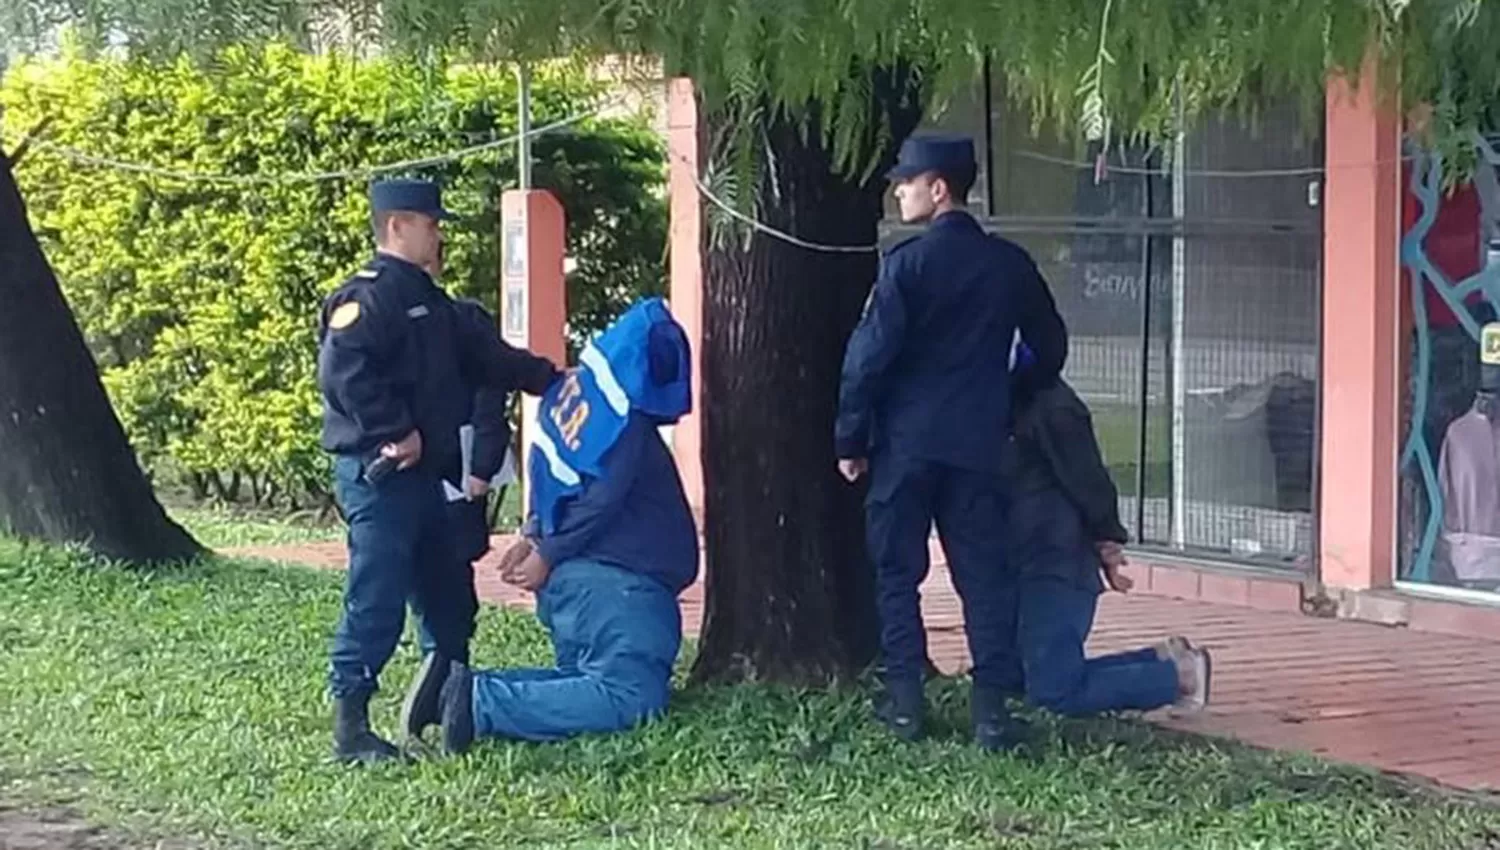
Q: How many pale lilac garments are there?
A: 1